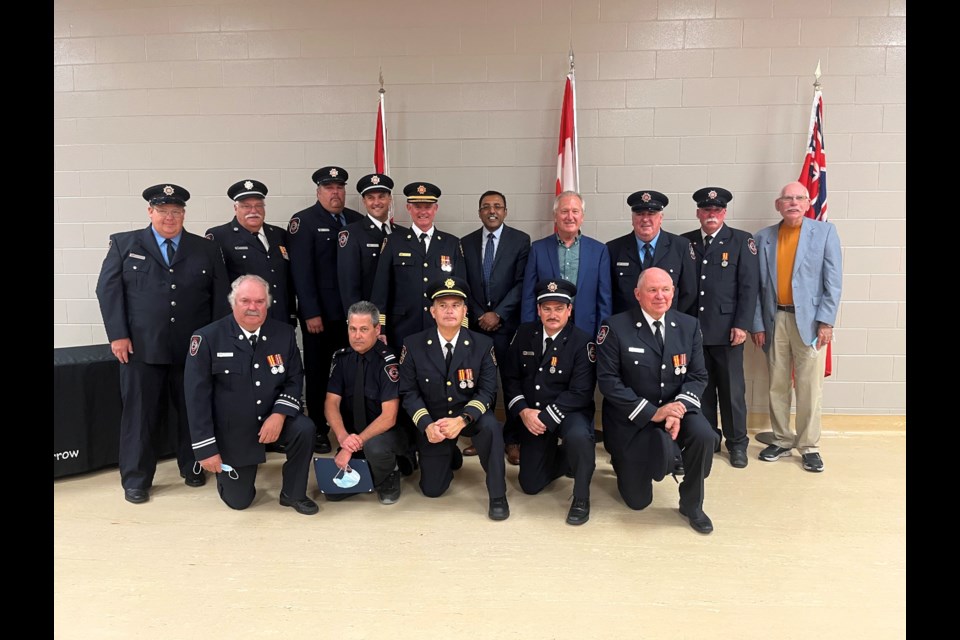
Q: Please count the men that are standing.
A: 10